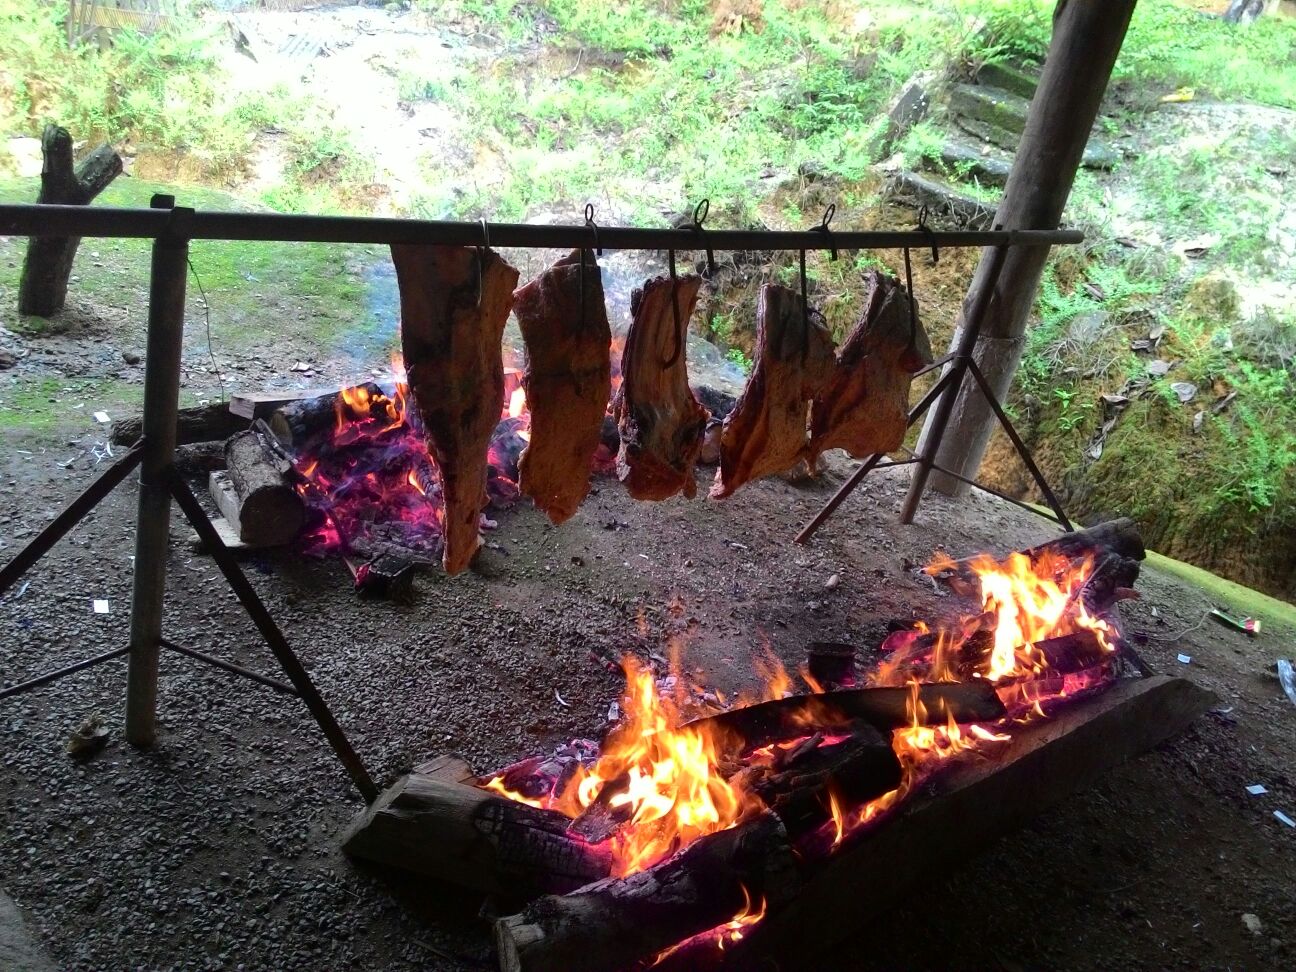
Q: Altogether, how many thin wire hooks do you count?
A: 5